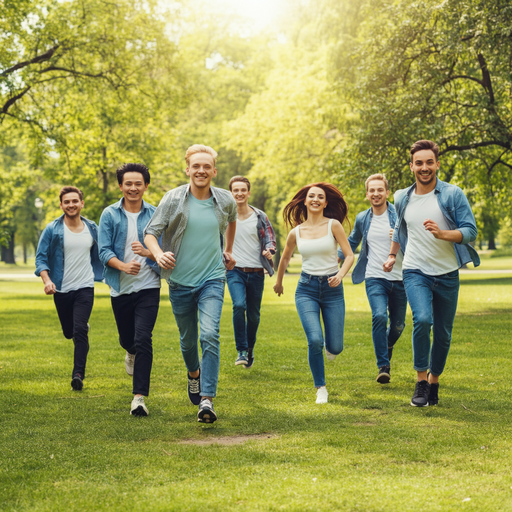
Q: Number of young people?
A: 7